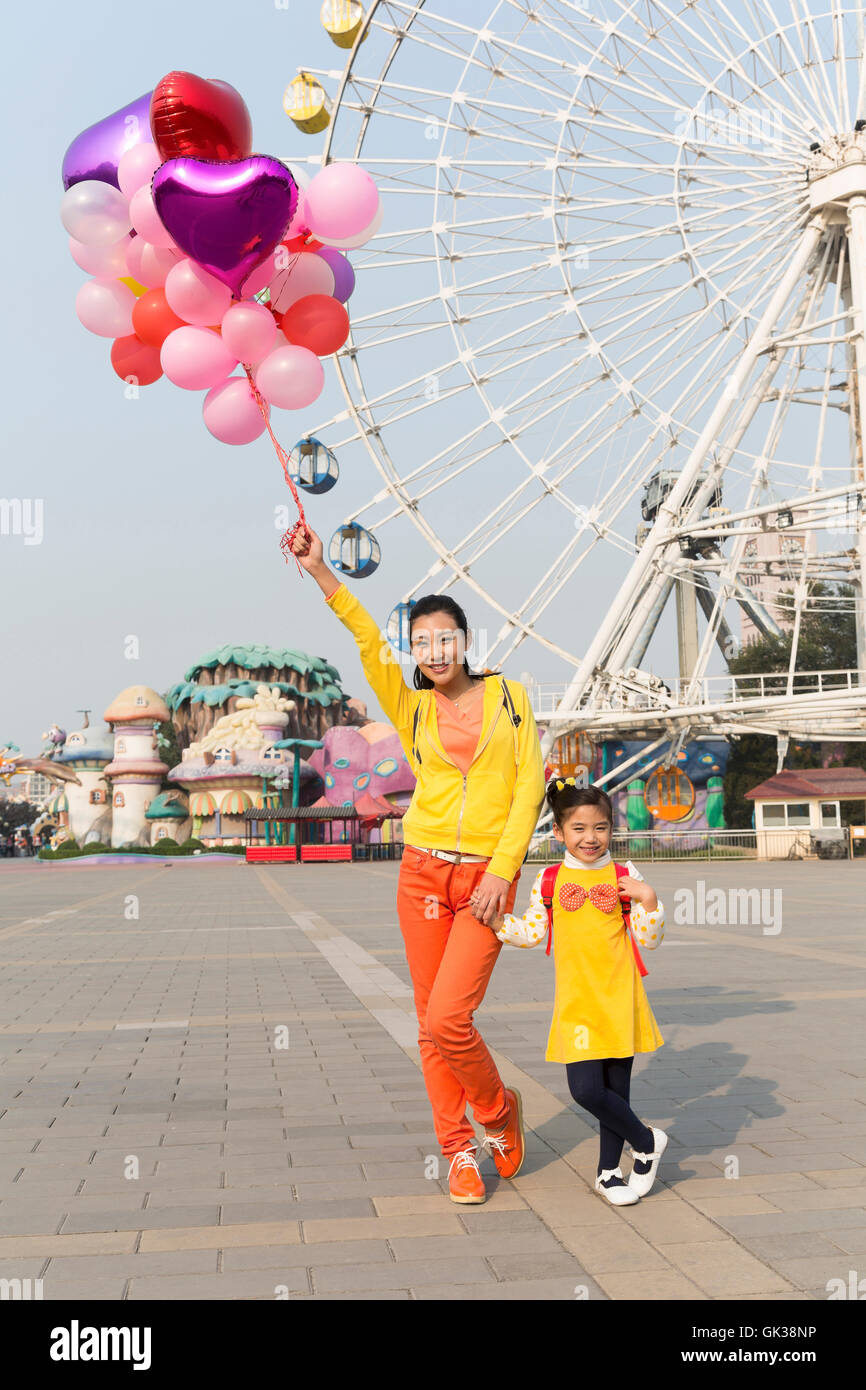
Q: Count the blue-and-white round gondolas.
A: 3